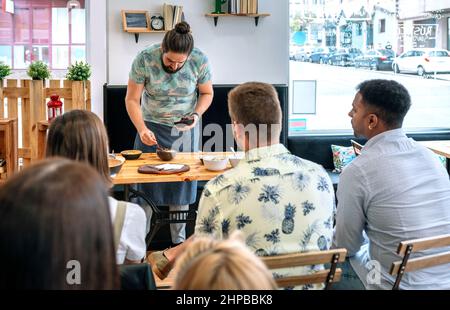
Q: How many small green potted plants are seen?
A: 3